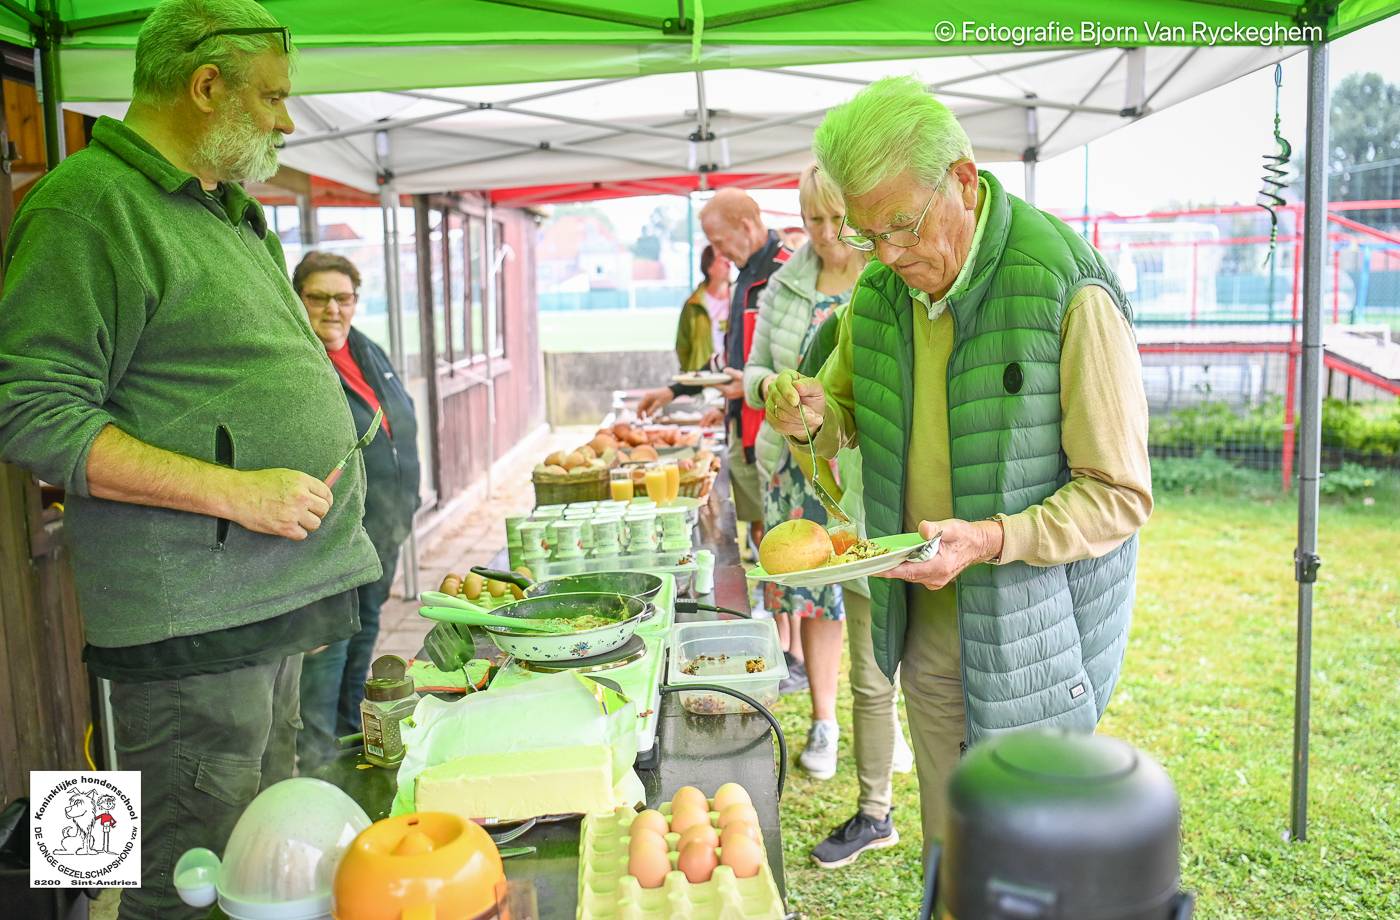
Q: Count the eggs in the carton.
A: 11